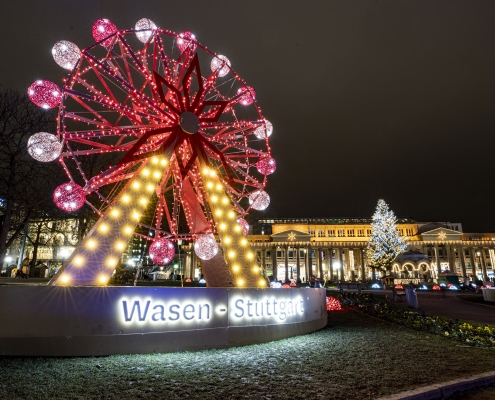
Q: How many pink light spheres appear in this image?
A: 8